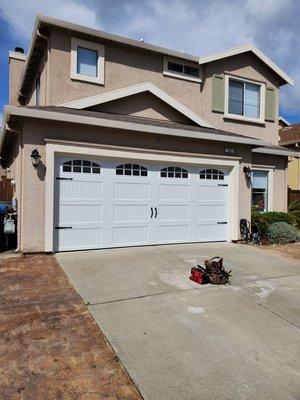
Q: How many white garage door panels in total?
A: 12